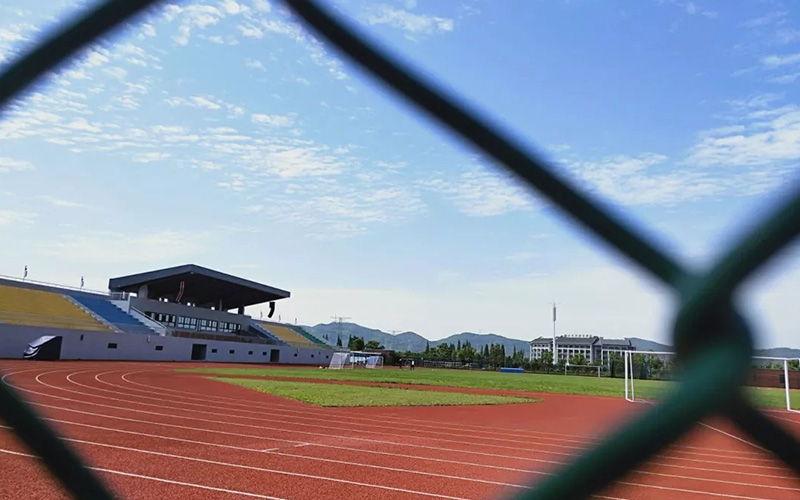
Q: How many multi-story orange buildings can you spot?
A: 0